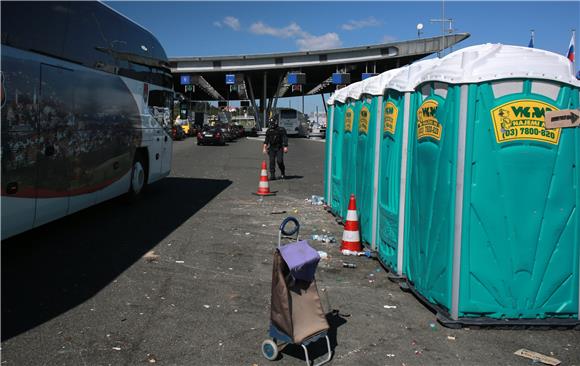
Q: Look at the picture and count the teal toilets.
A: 6